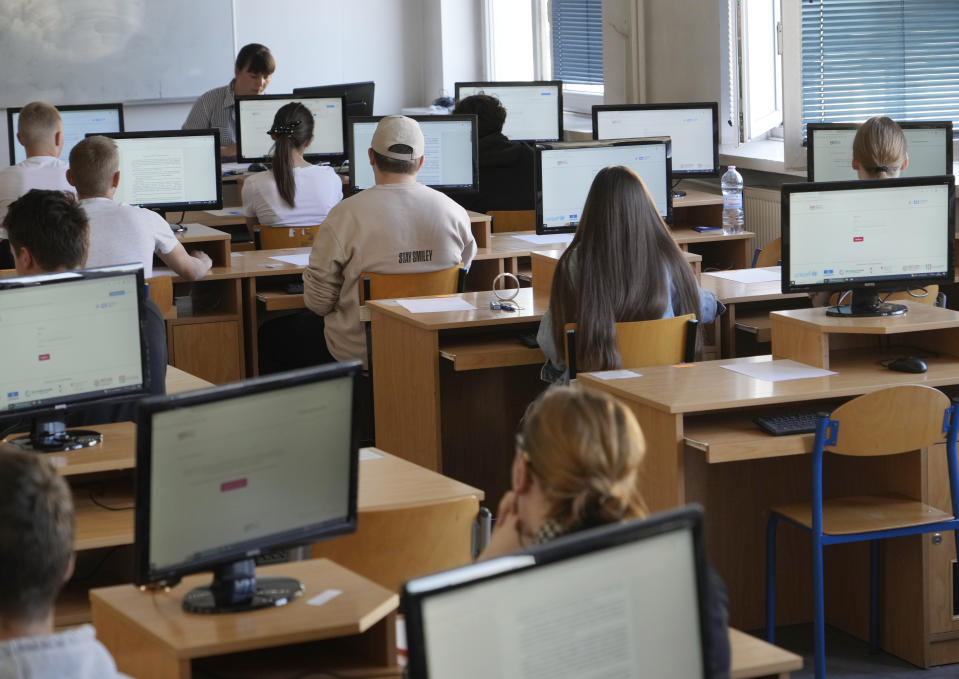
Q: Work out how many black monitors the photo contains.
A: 13